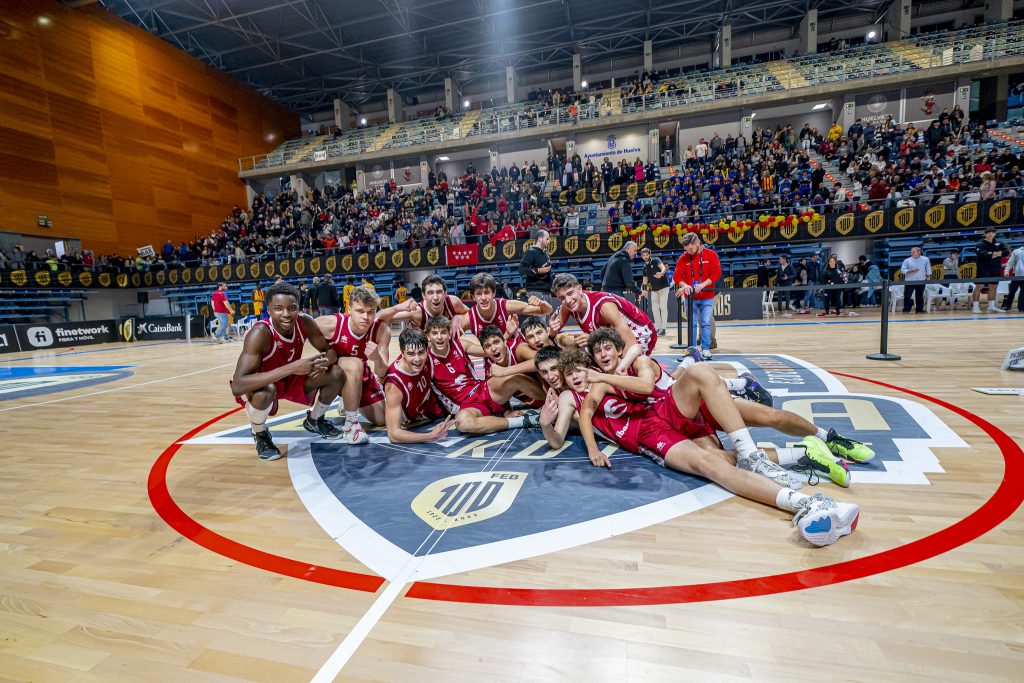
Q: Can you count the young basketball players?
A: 12